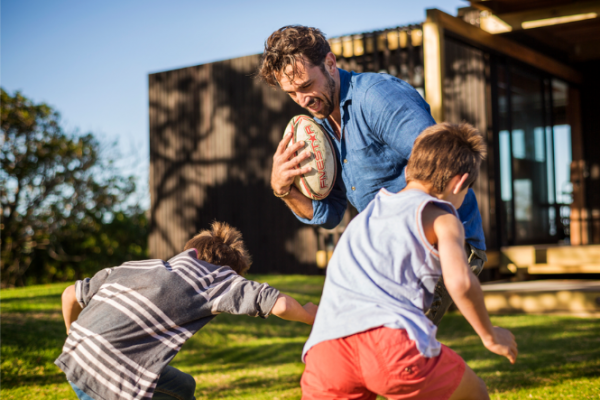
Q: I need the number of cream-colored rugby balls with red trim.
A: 1